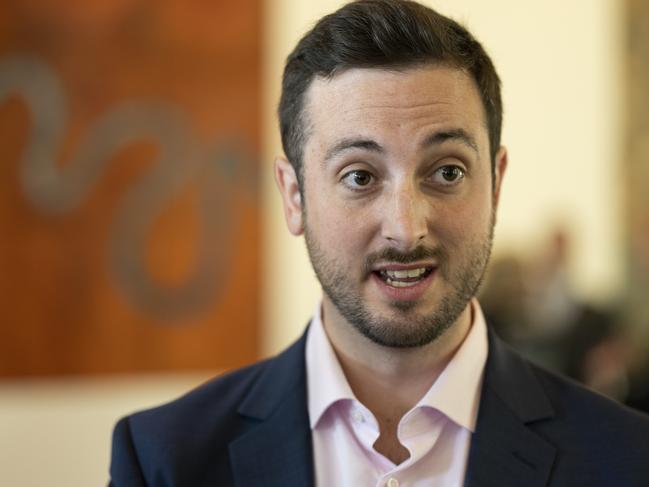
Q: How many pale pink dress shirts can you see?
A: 1